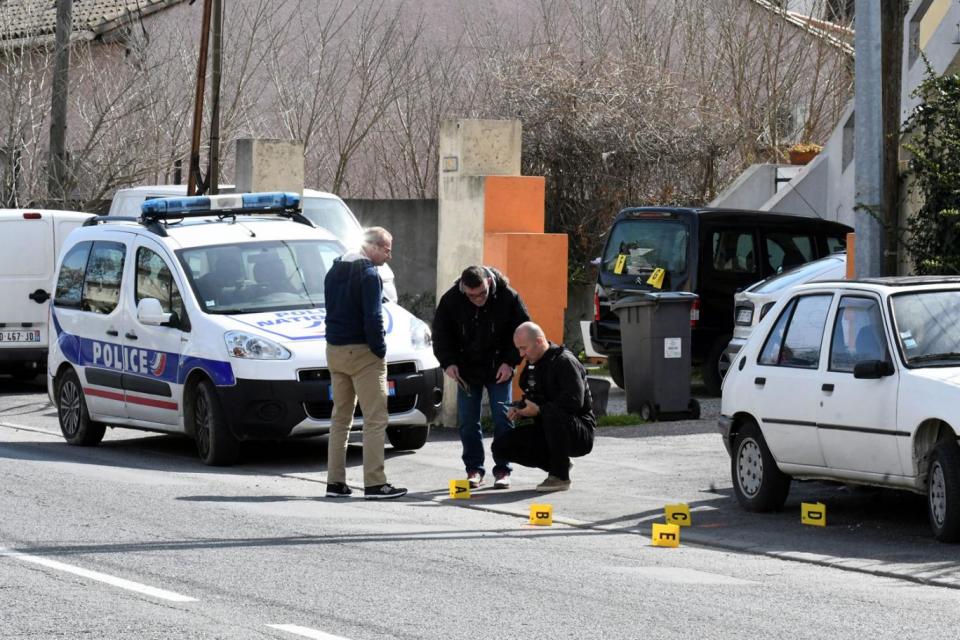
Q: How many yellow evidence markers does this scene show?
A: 7